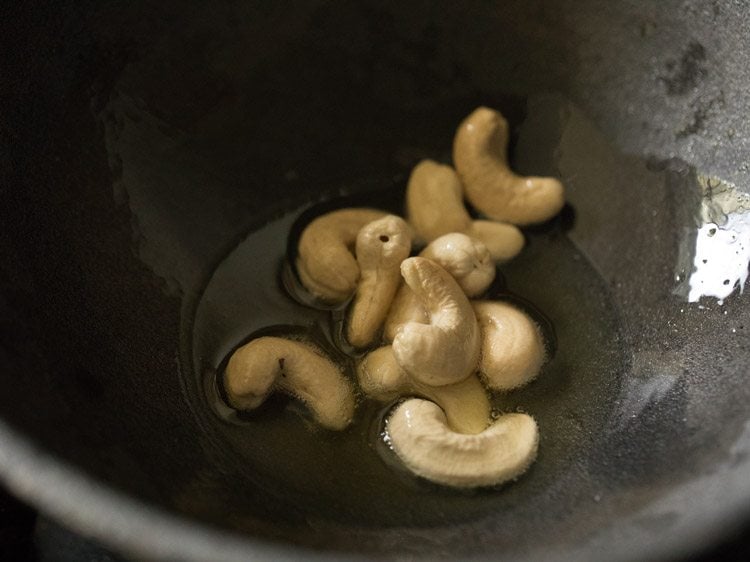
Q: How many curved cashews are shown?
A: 10